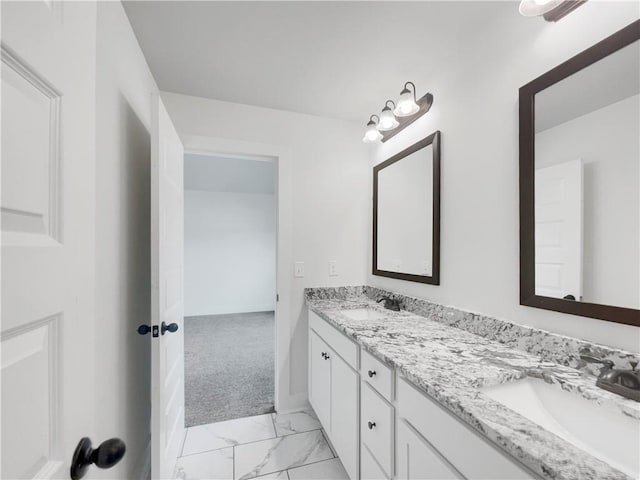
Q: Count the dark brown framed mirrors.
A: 2